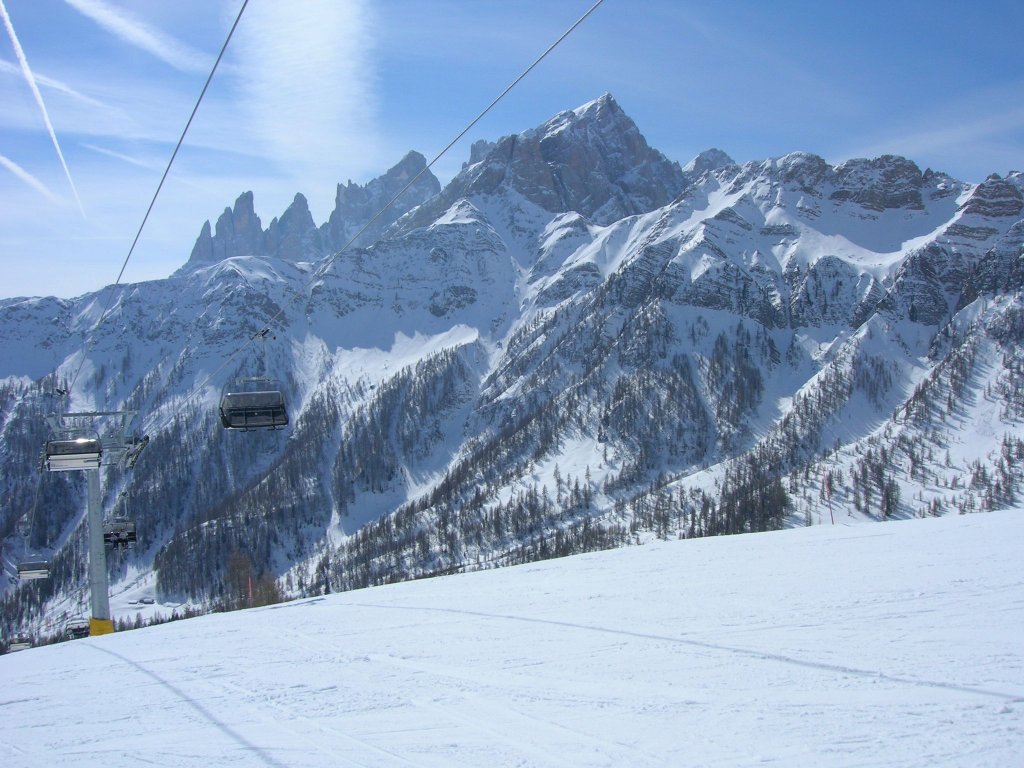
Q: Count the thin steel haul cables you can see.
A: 2